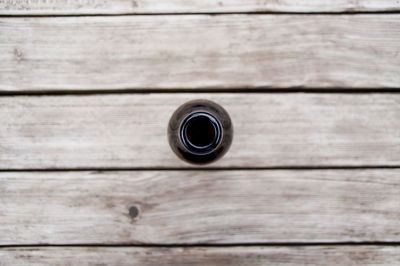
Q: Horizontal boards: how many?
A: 5